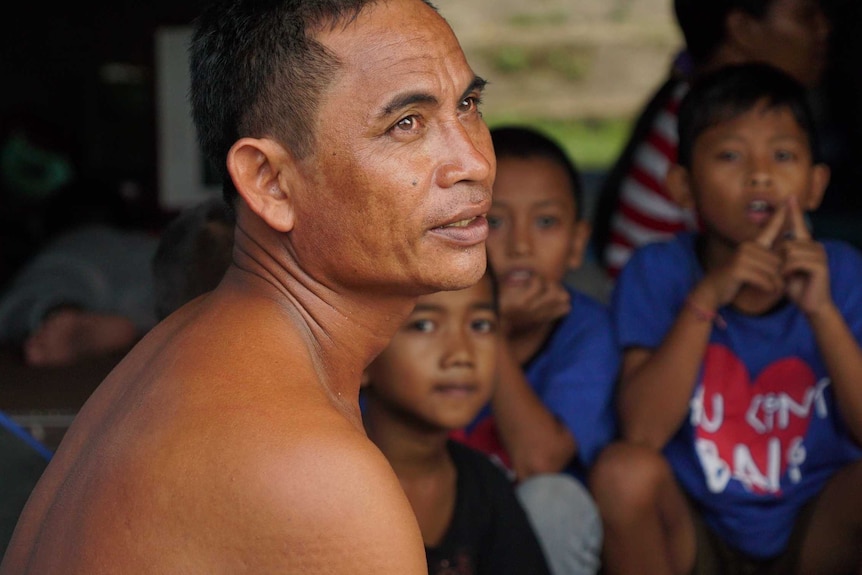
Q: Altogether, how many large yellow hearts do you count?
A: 0